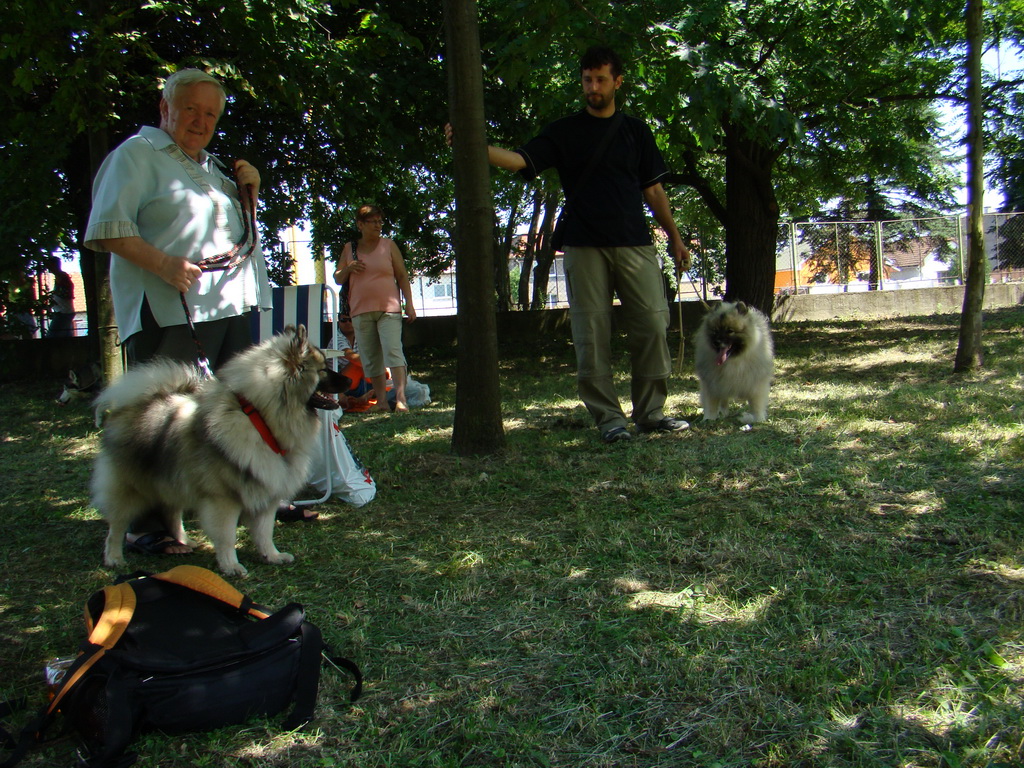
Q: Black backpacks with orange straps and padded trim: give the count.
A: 1